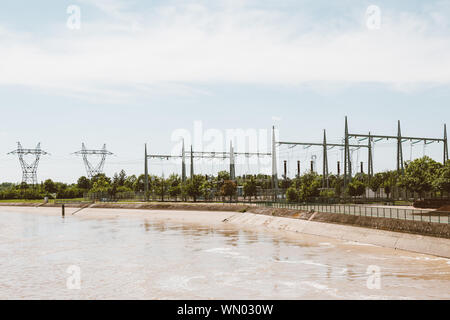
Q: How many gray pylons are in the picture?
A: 2